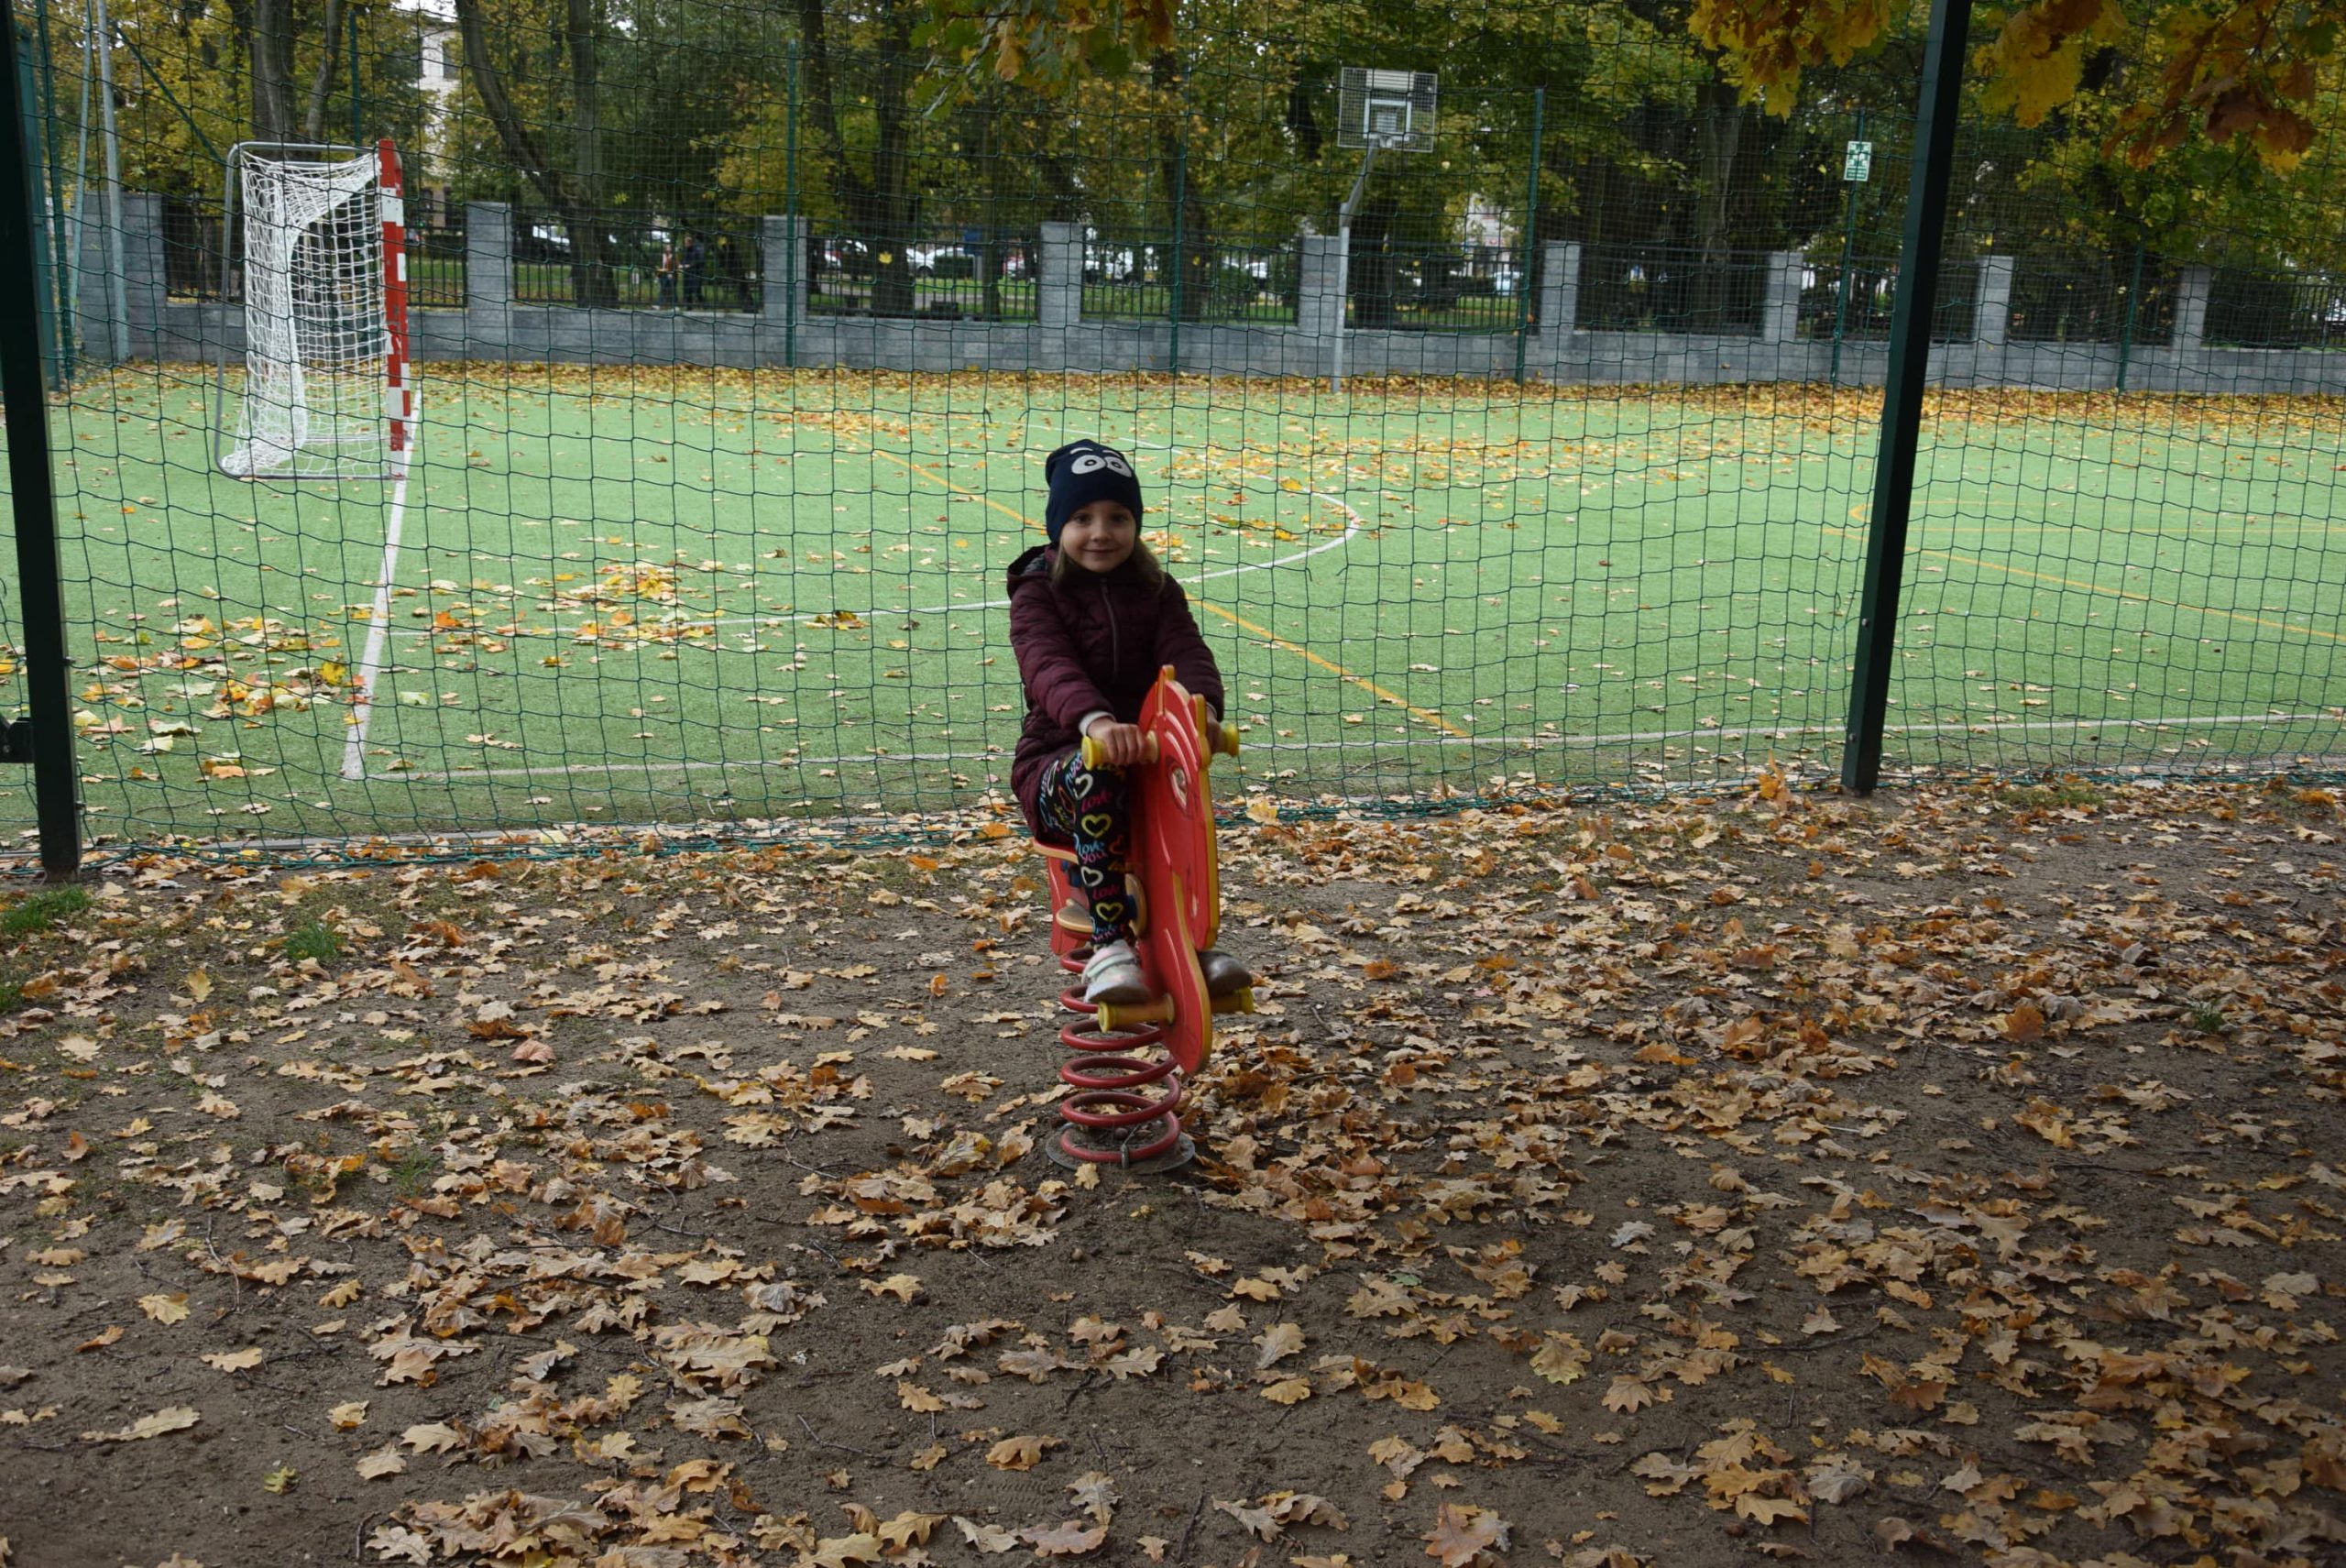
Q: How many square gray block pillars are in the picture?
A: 9